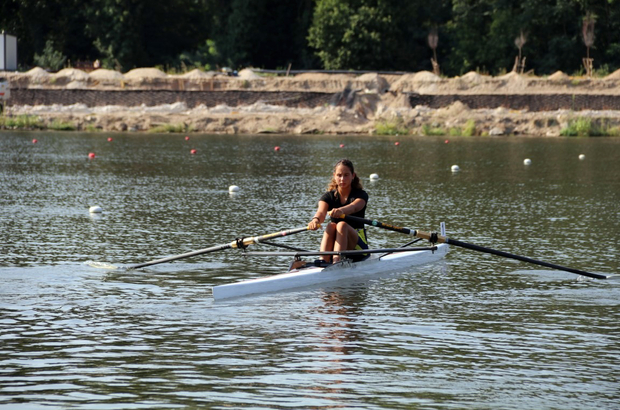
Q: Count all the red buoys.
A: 9